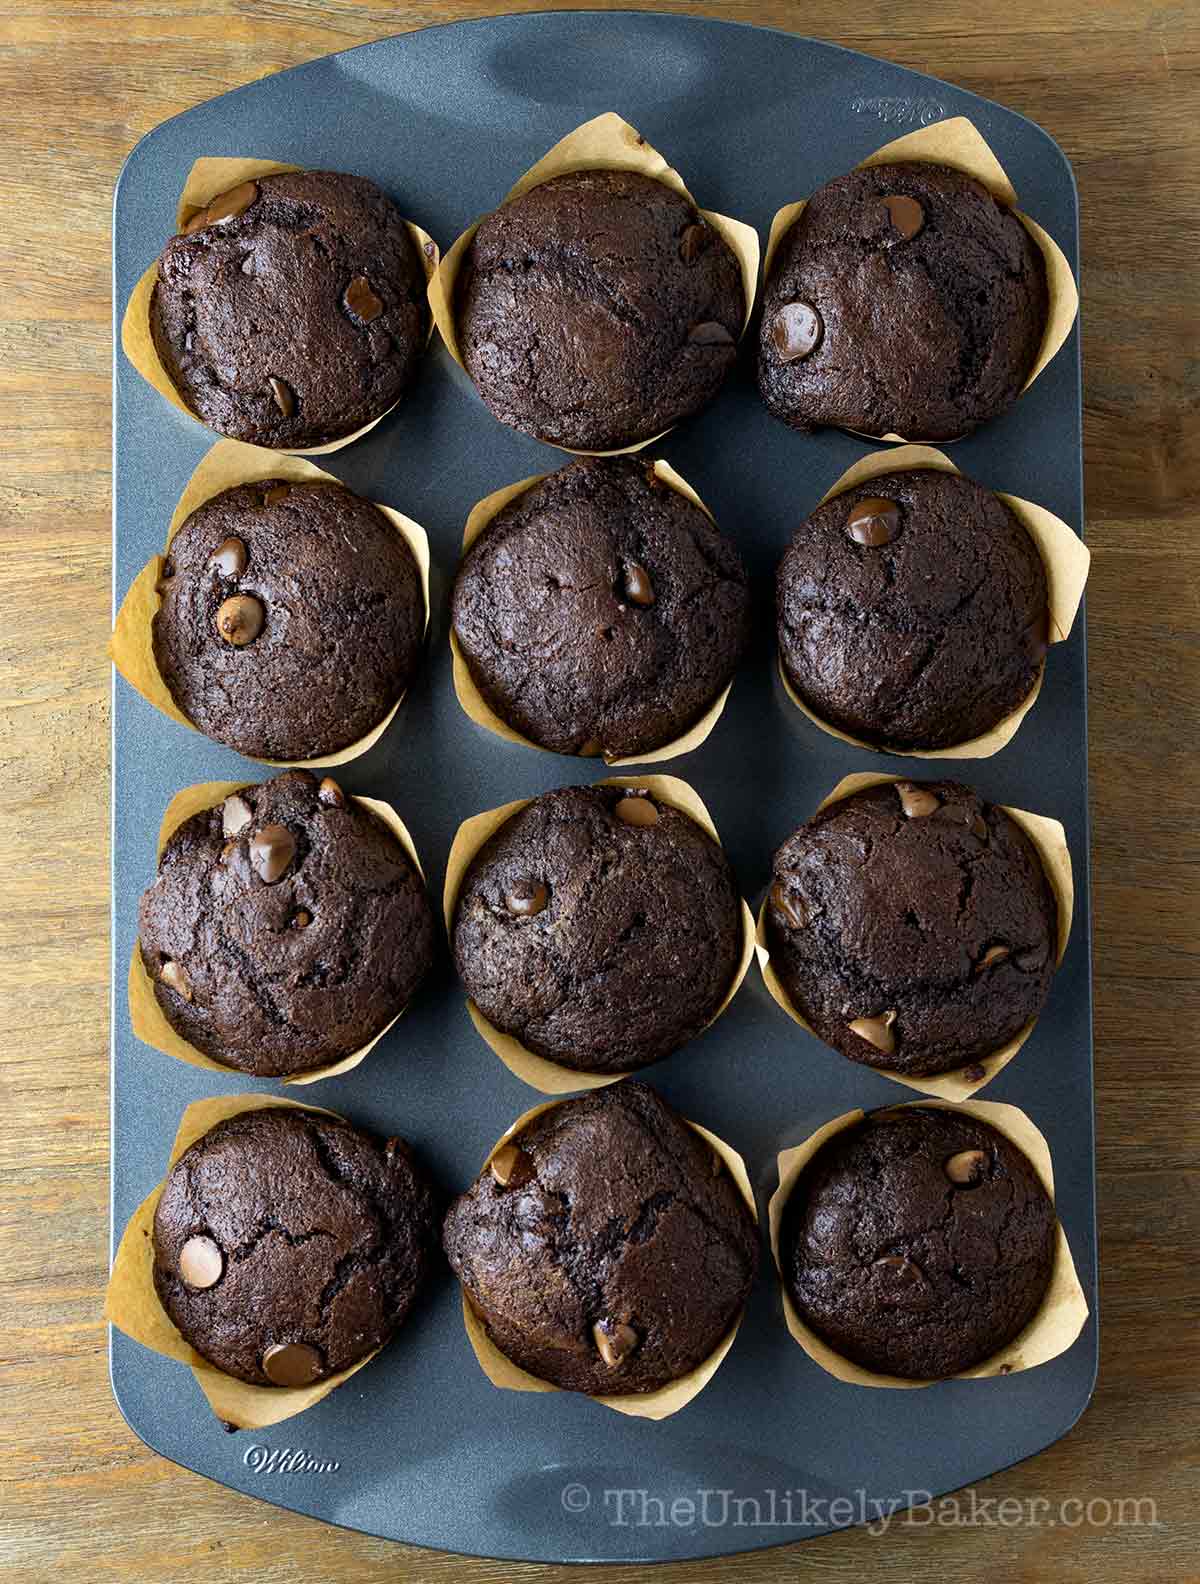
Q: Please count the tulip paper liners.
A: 12